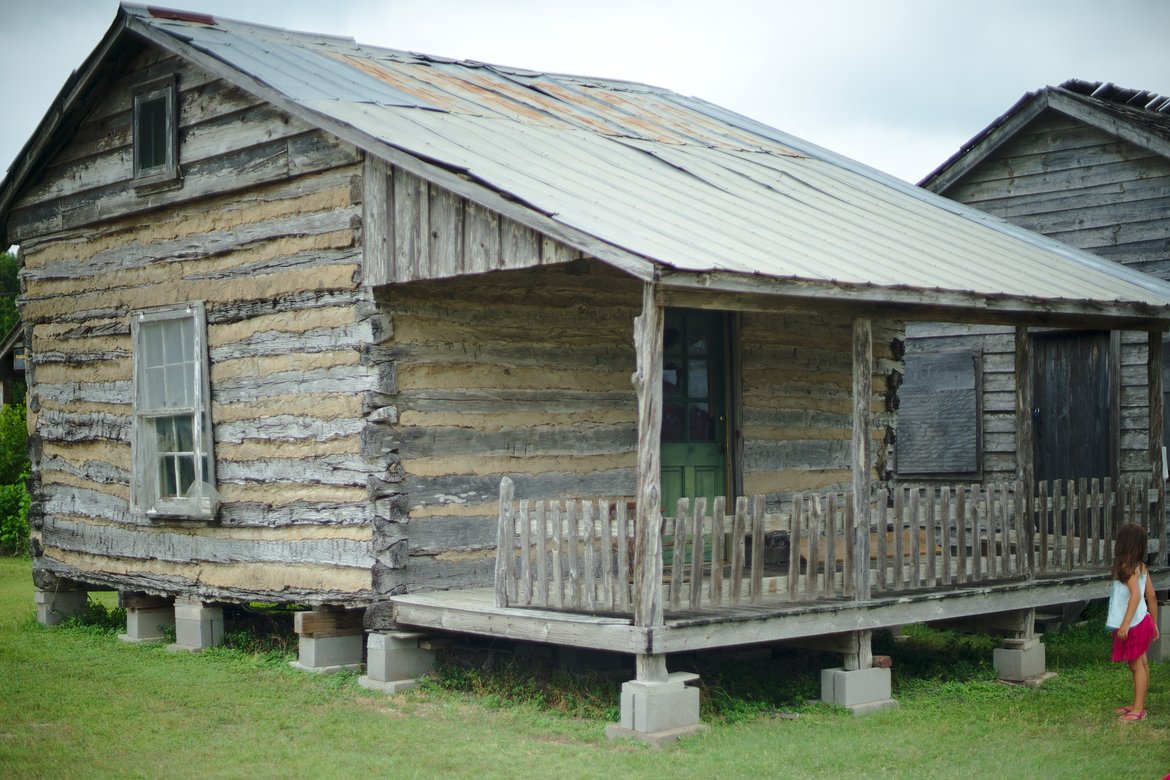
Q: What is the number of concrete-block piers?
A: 9